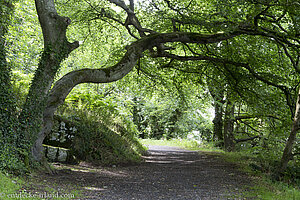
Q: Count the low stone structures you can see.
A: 1